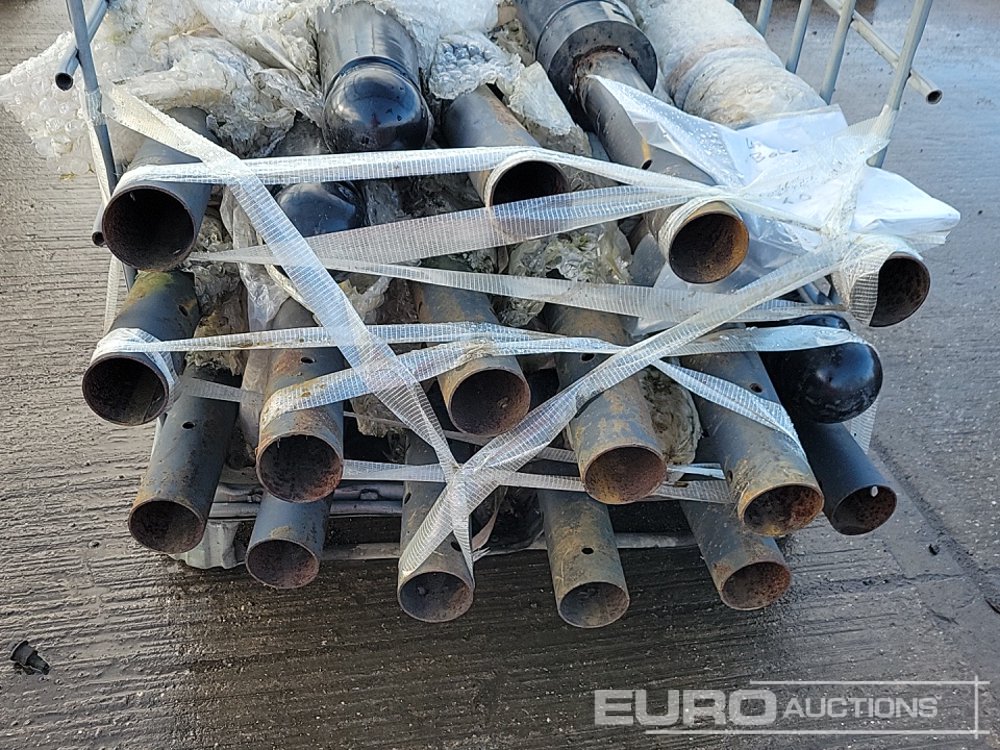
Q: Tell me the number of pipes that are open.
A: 15